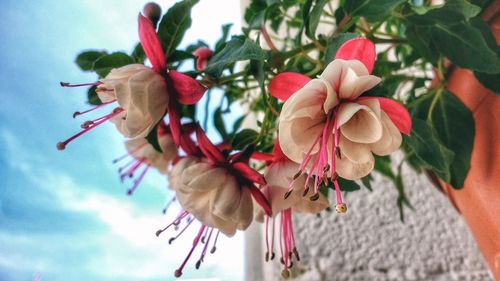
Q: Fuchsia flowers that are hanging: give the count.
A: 5